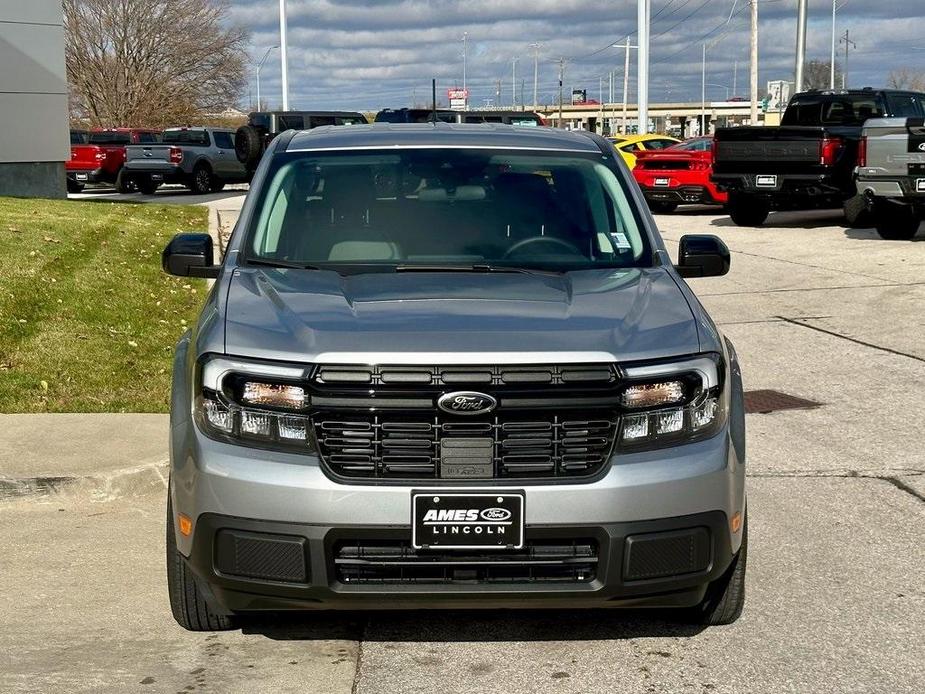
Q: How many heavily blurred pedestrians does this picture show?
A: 0